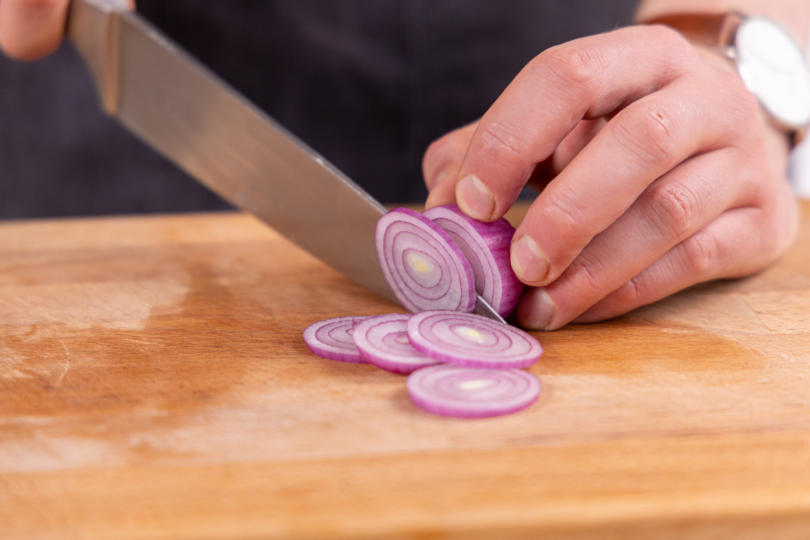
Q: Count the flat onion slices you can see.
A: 4